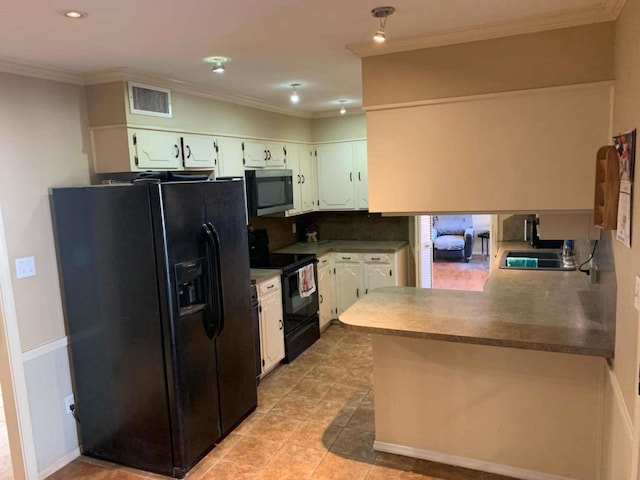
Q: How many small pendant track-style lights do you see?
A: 4